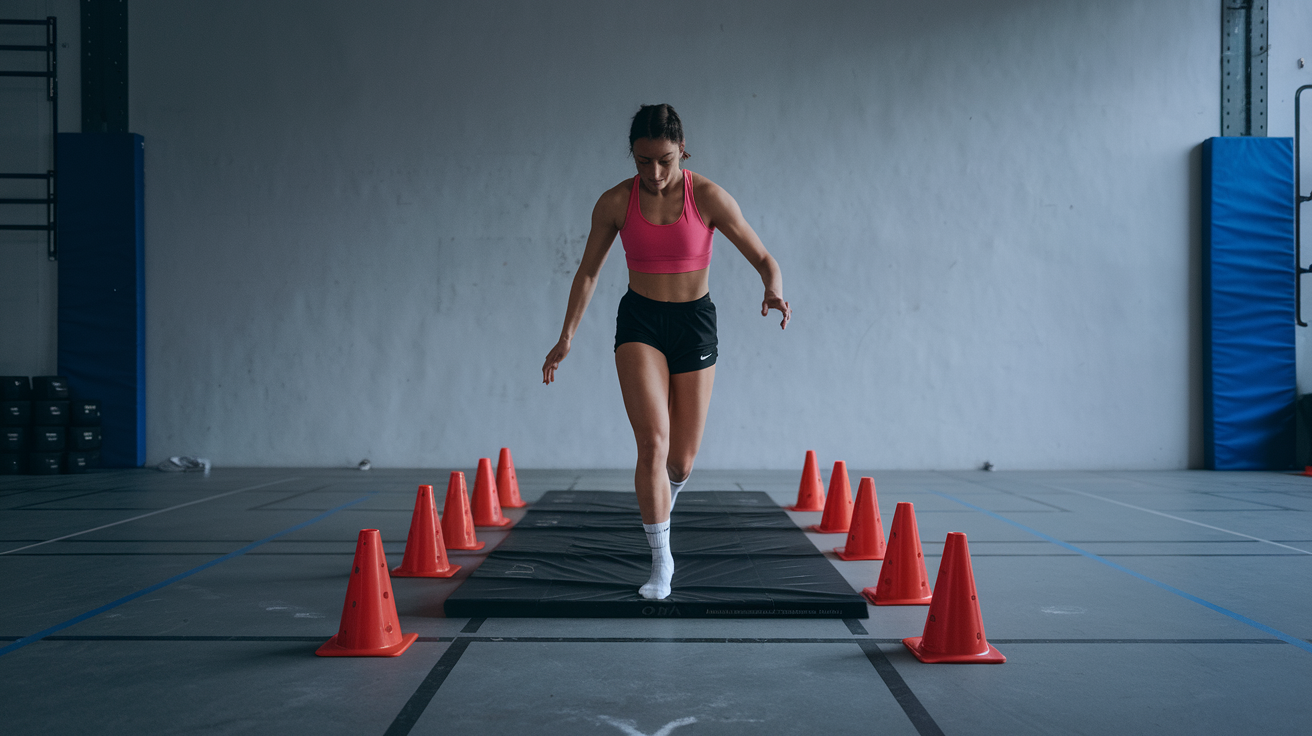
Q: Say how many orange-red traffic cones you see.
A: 10